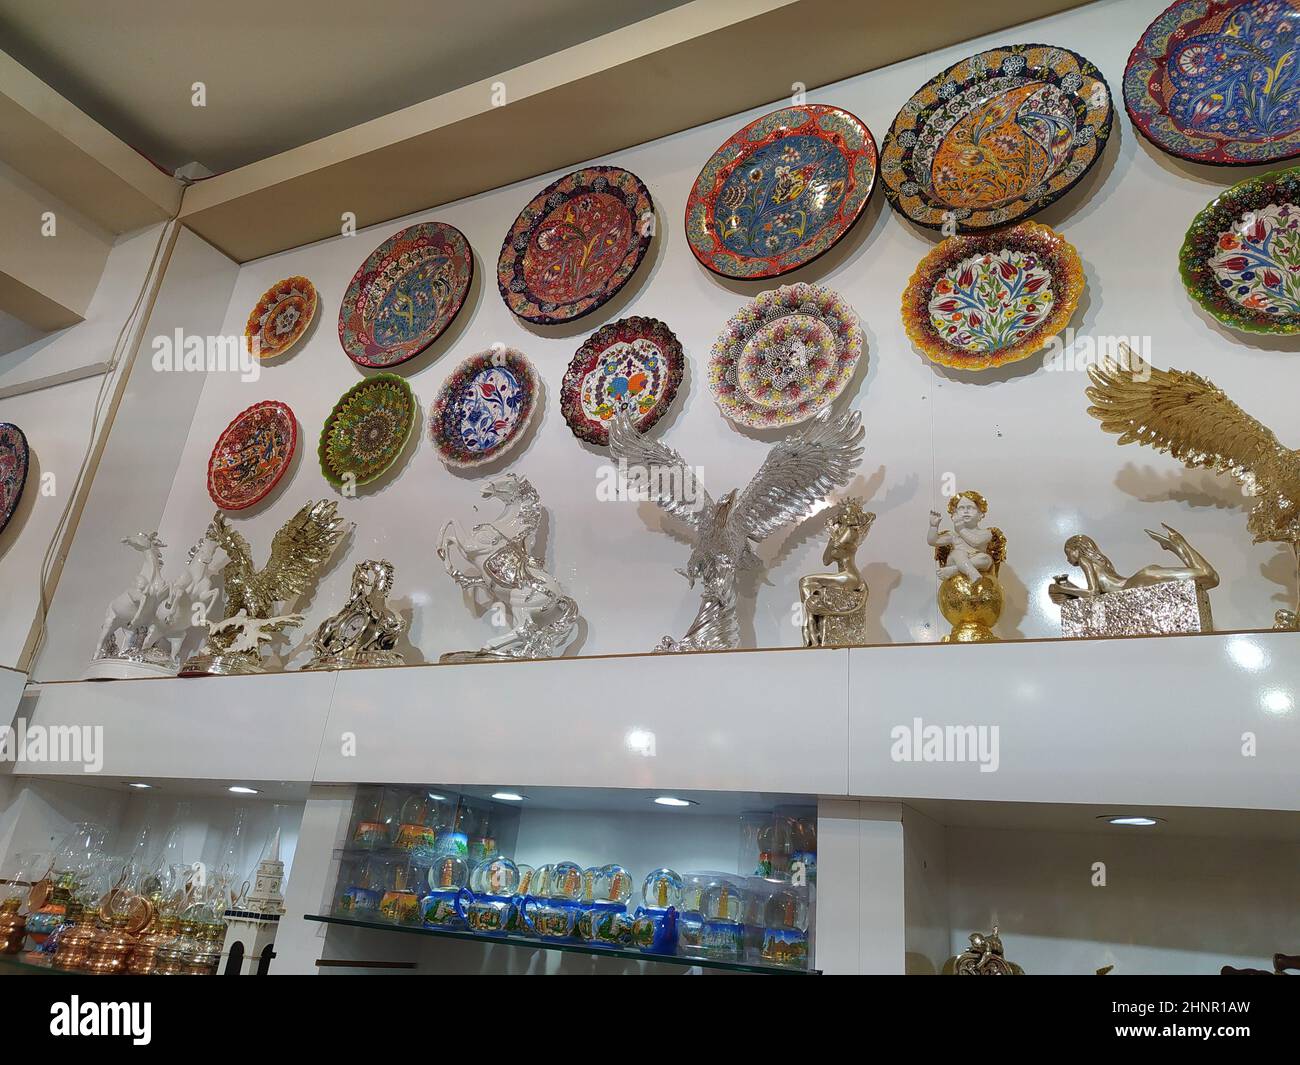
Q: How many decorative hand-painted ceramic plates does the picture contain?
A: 14